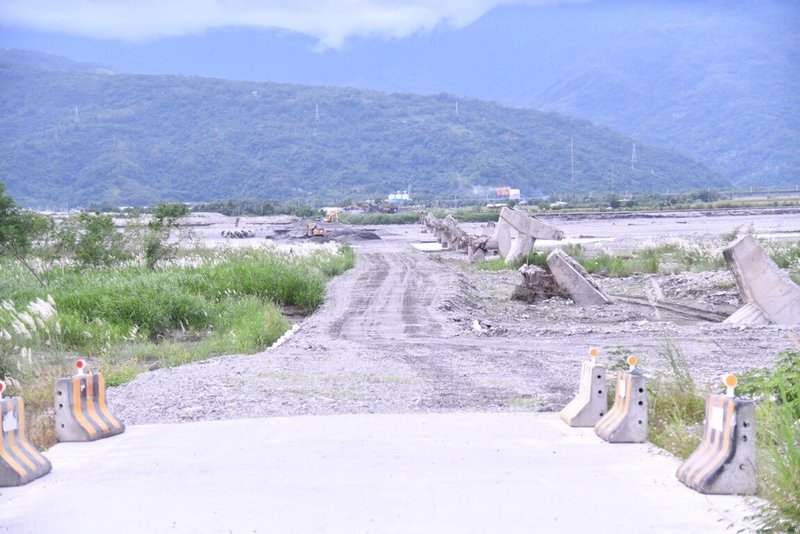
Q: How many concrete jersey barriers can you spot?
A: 5